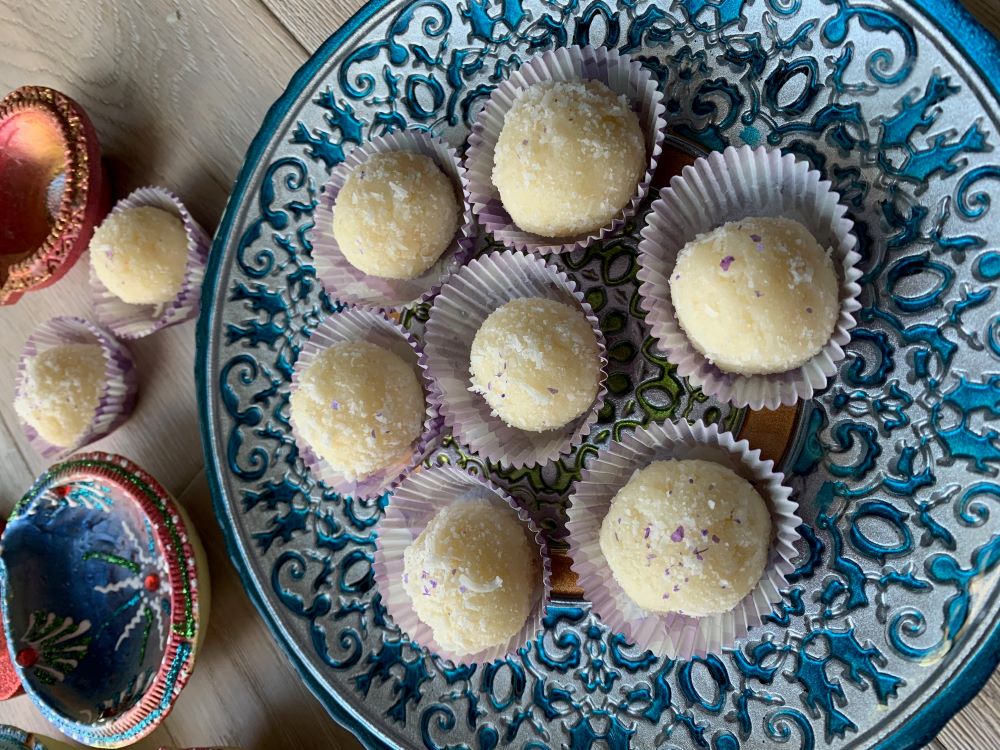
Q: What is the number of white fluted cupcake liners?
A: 9